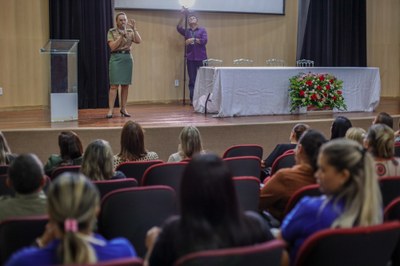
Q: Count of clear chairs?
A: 4